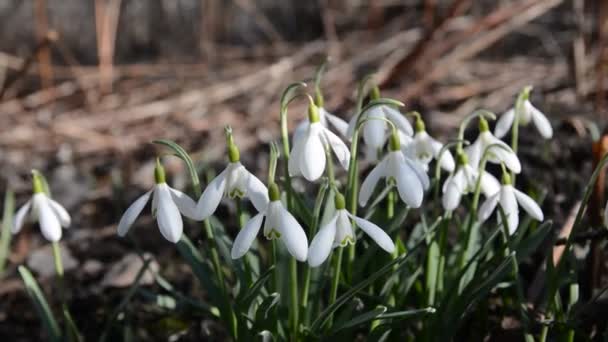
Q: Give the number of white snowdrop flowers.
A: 14